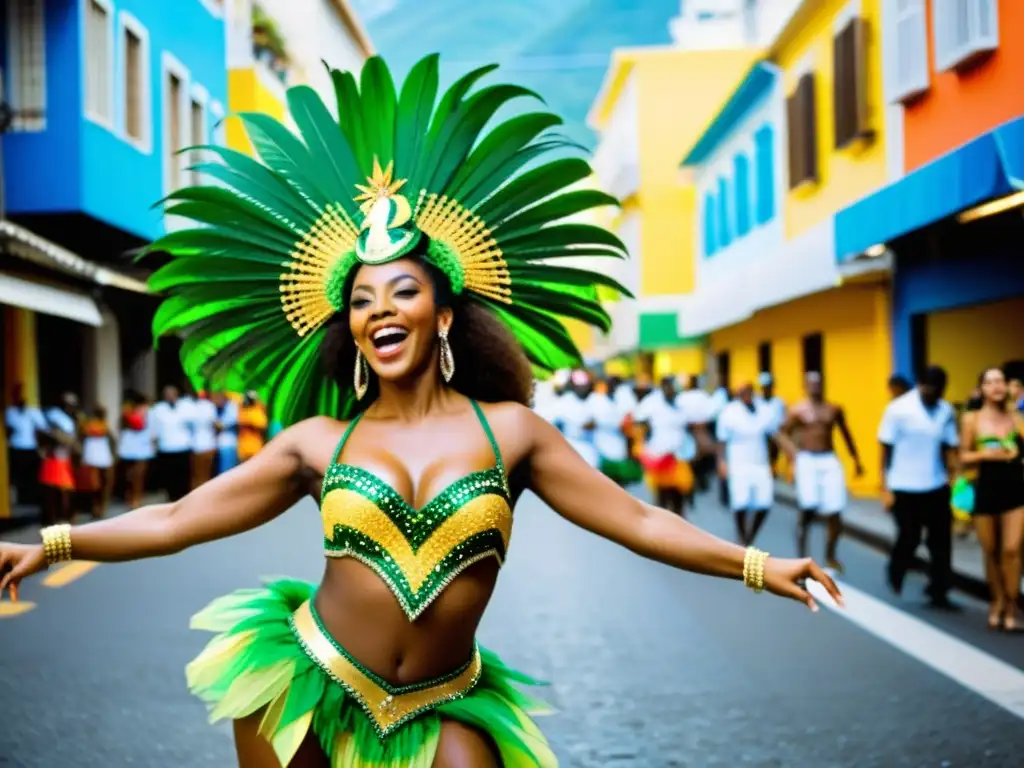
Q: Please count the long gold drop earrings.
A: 2